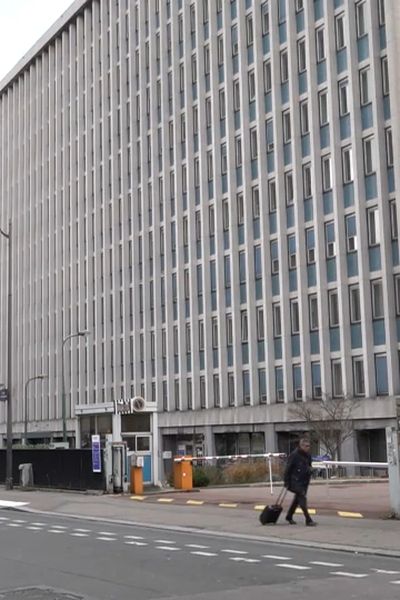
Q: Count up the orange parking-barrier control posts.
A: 2